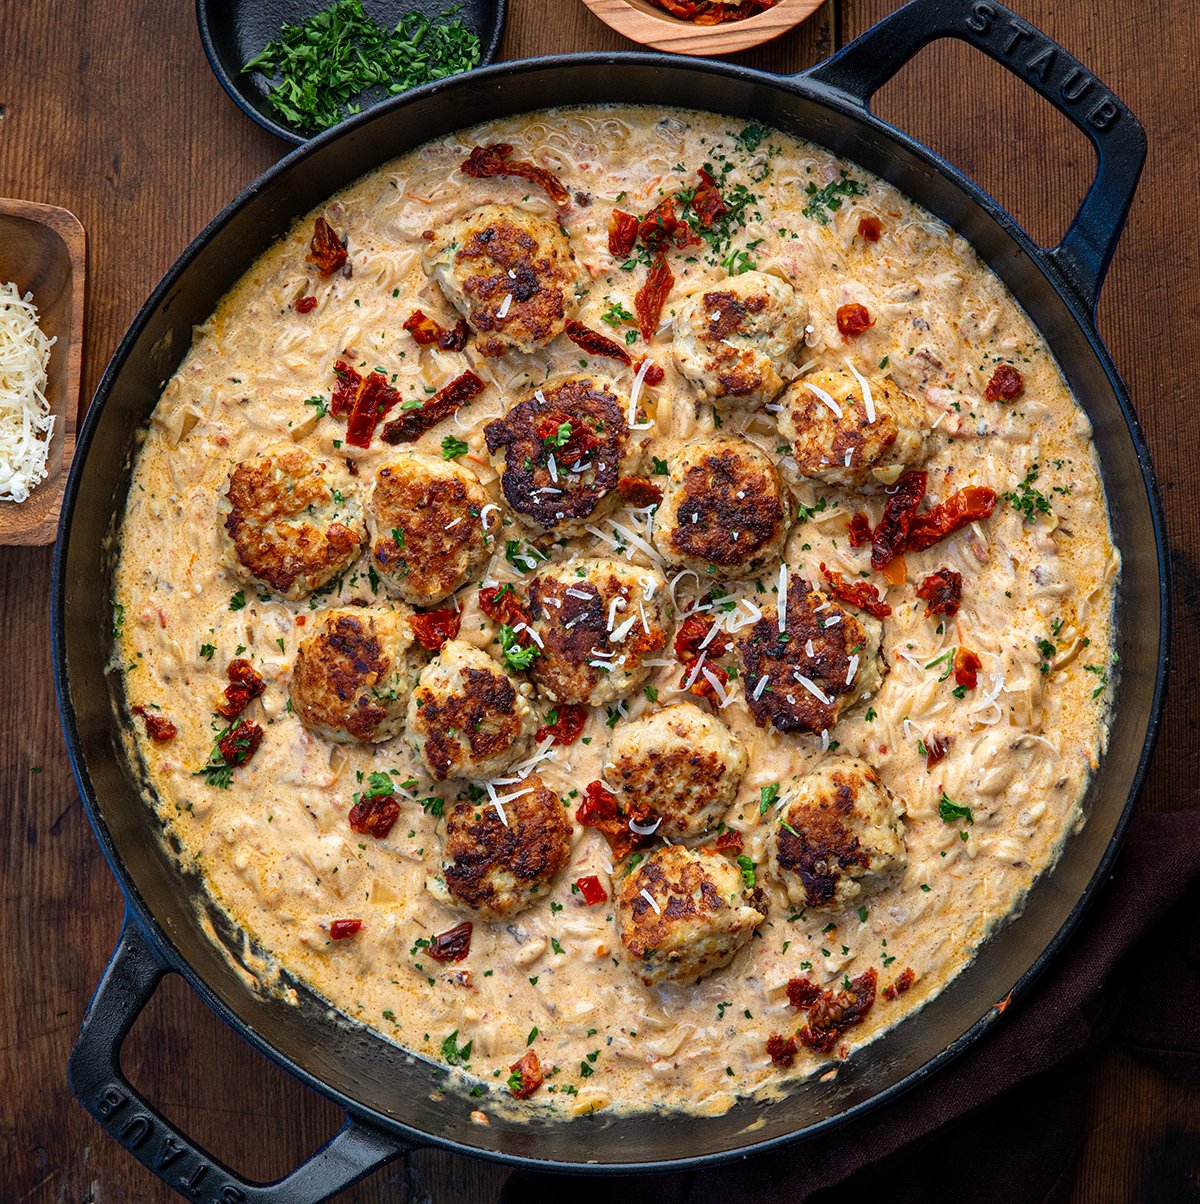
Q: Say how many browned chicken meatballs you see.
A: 15